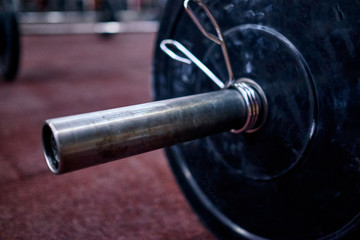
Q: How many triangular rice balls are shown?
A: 0